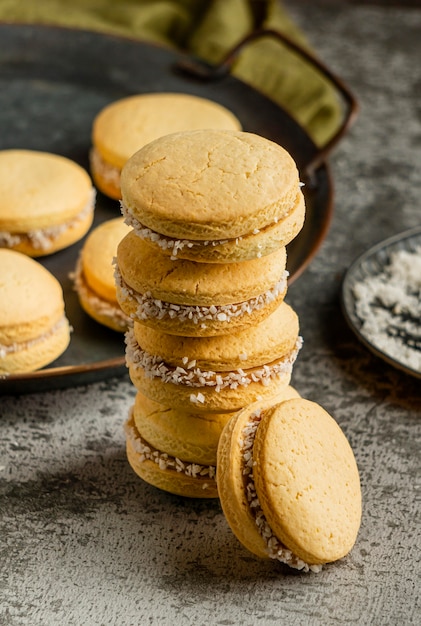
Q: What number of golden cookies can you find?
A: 9